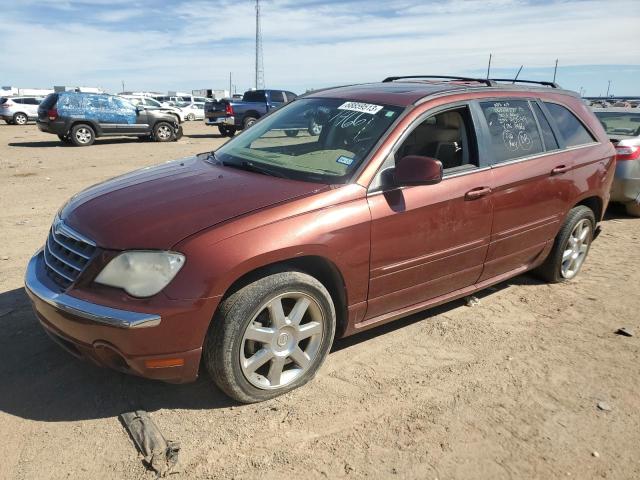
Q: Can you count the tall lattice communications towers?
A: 1